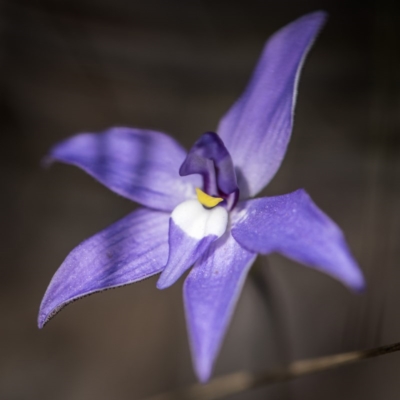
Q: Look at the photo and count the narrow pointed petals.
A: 5